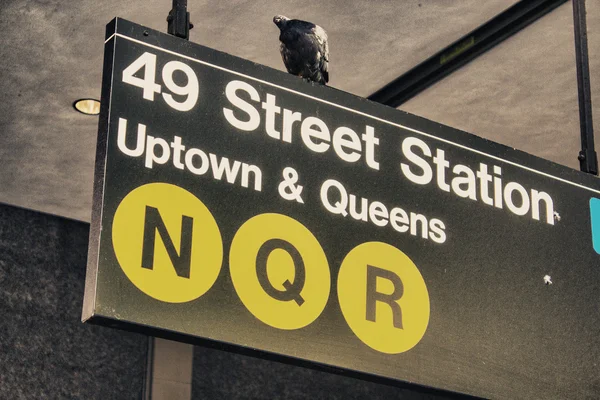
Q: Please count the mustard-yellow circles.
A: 3